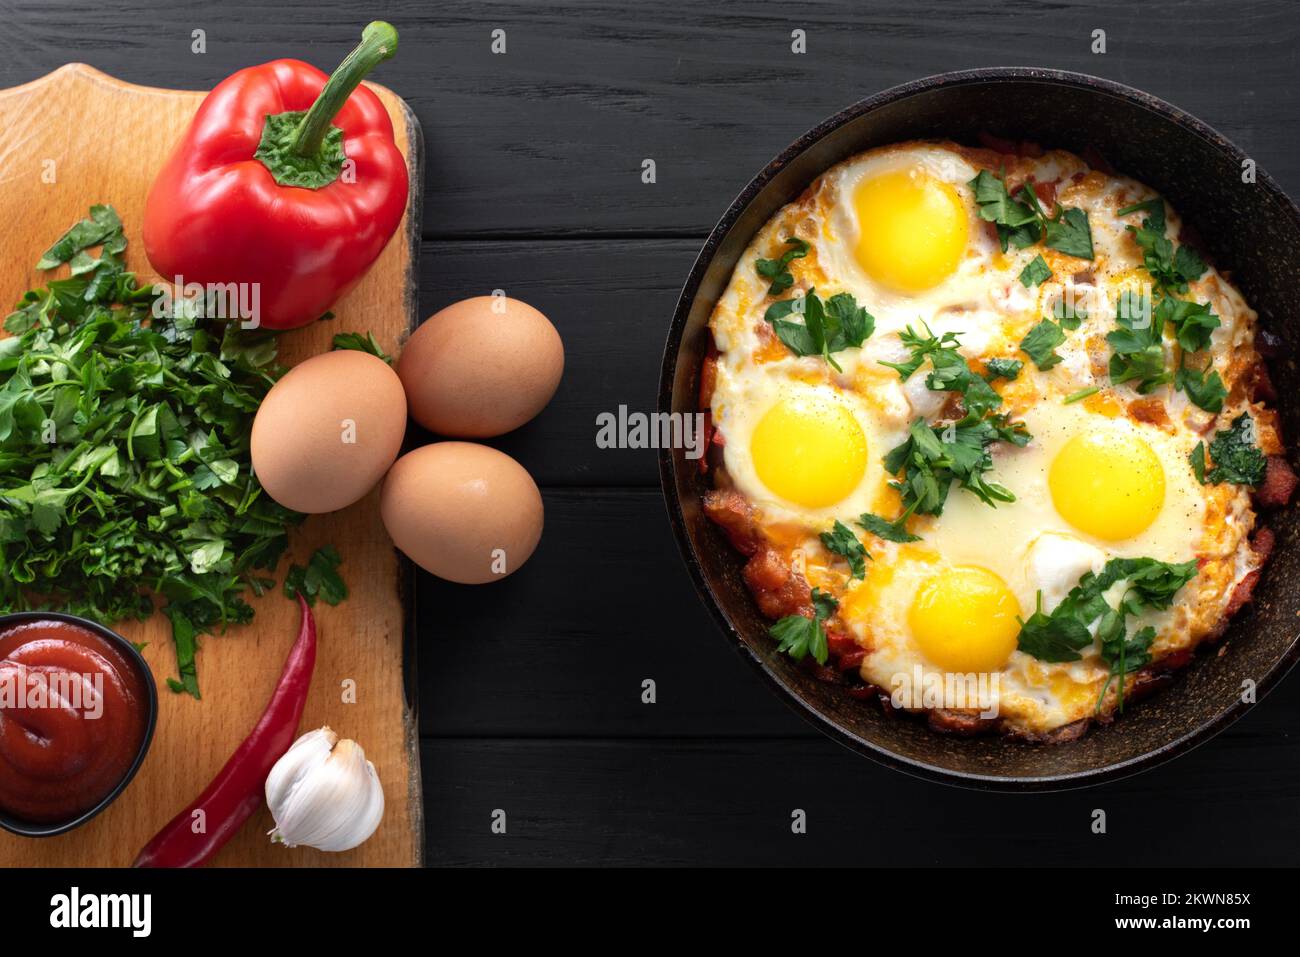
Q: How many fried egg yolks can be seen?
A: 4